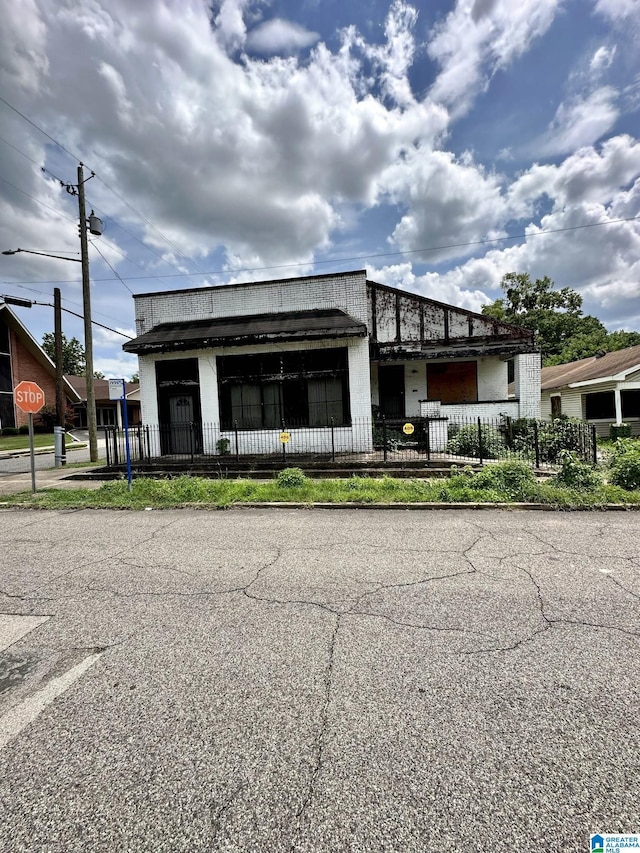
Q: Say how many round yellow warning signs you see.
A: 2